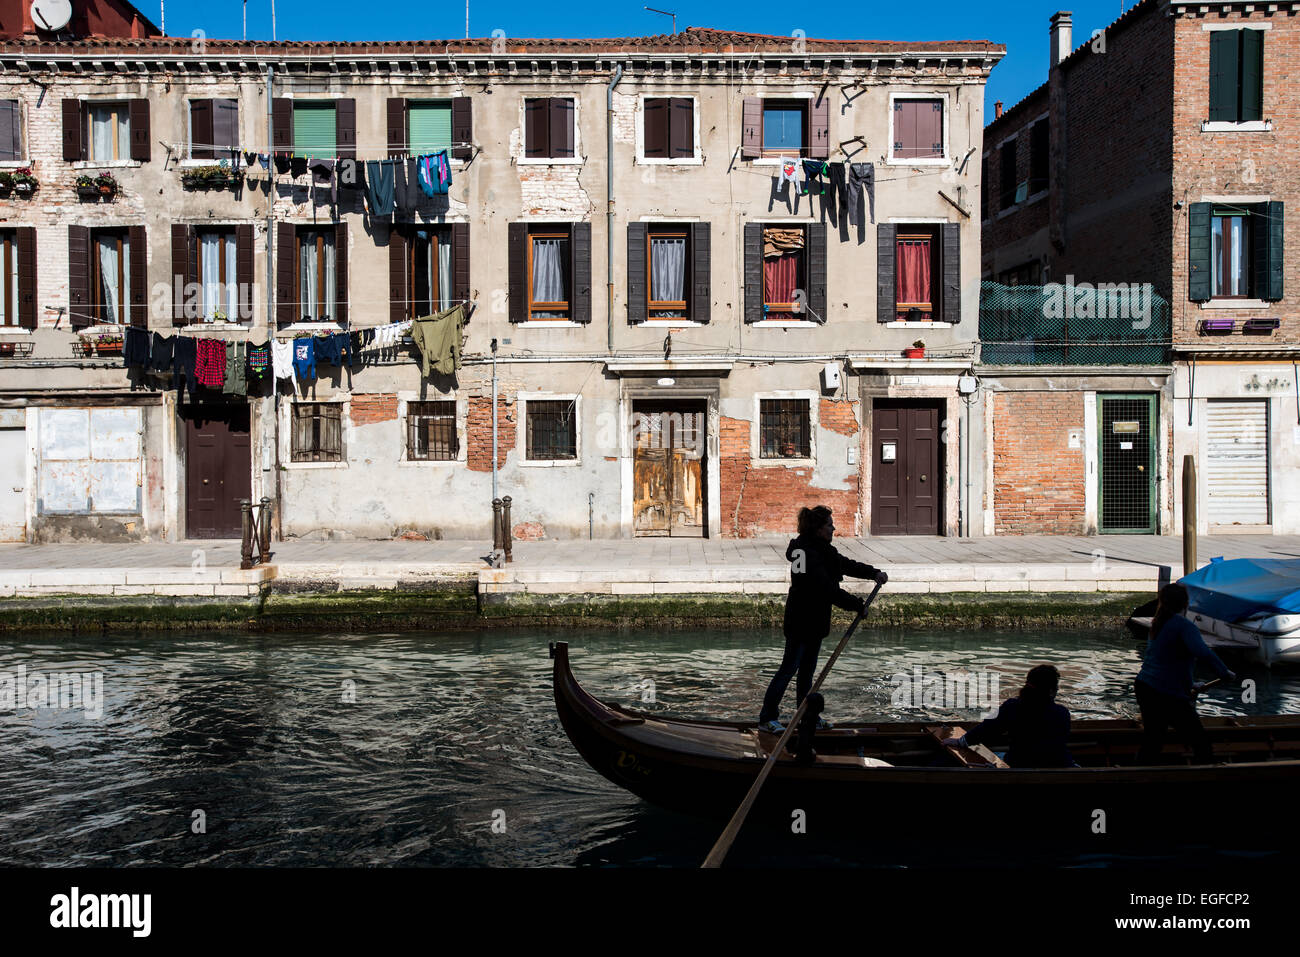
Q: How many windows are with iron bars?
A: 4